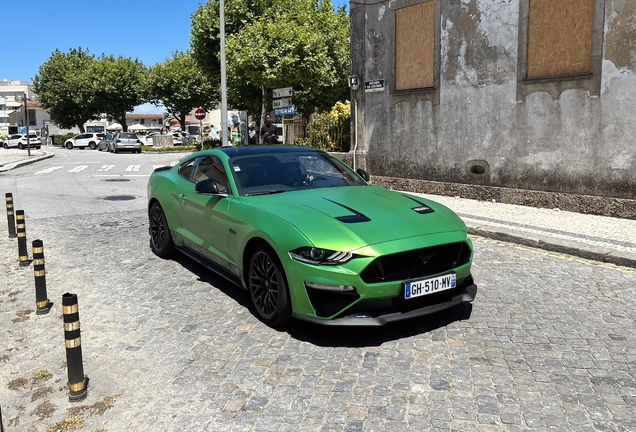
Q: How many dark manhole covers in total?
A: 2